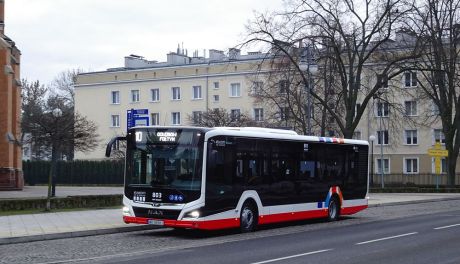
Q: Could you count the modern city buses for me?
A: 1